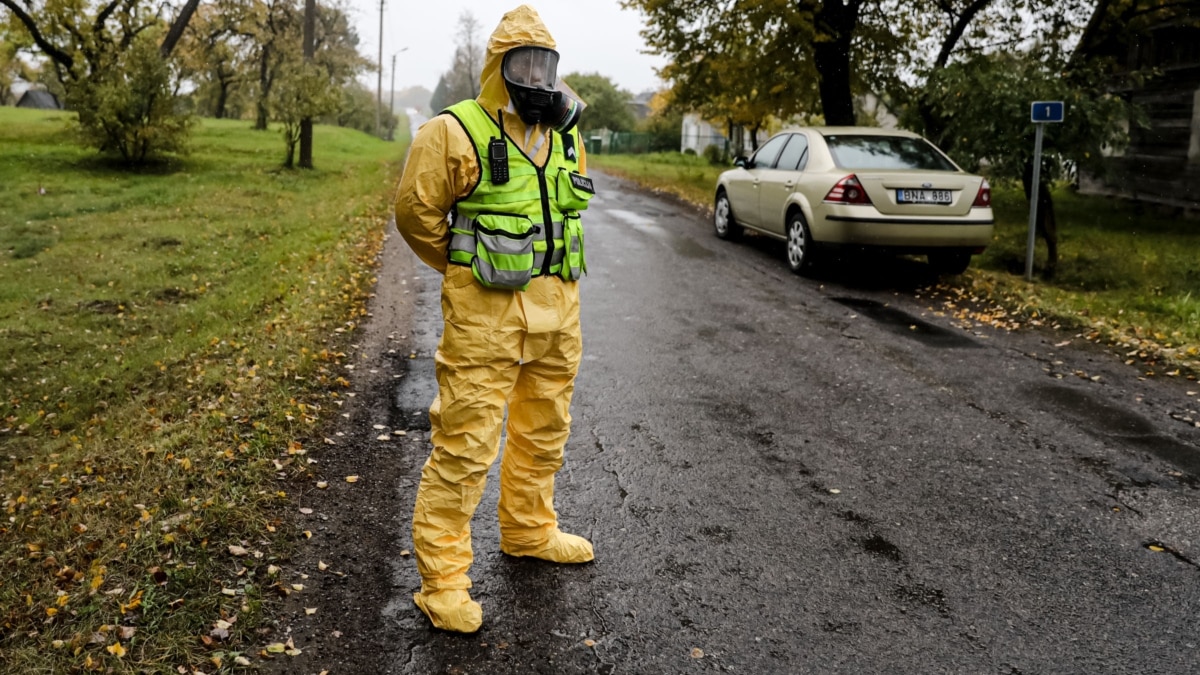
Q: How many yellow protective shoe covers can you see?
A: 2